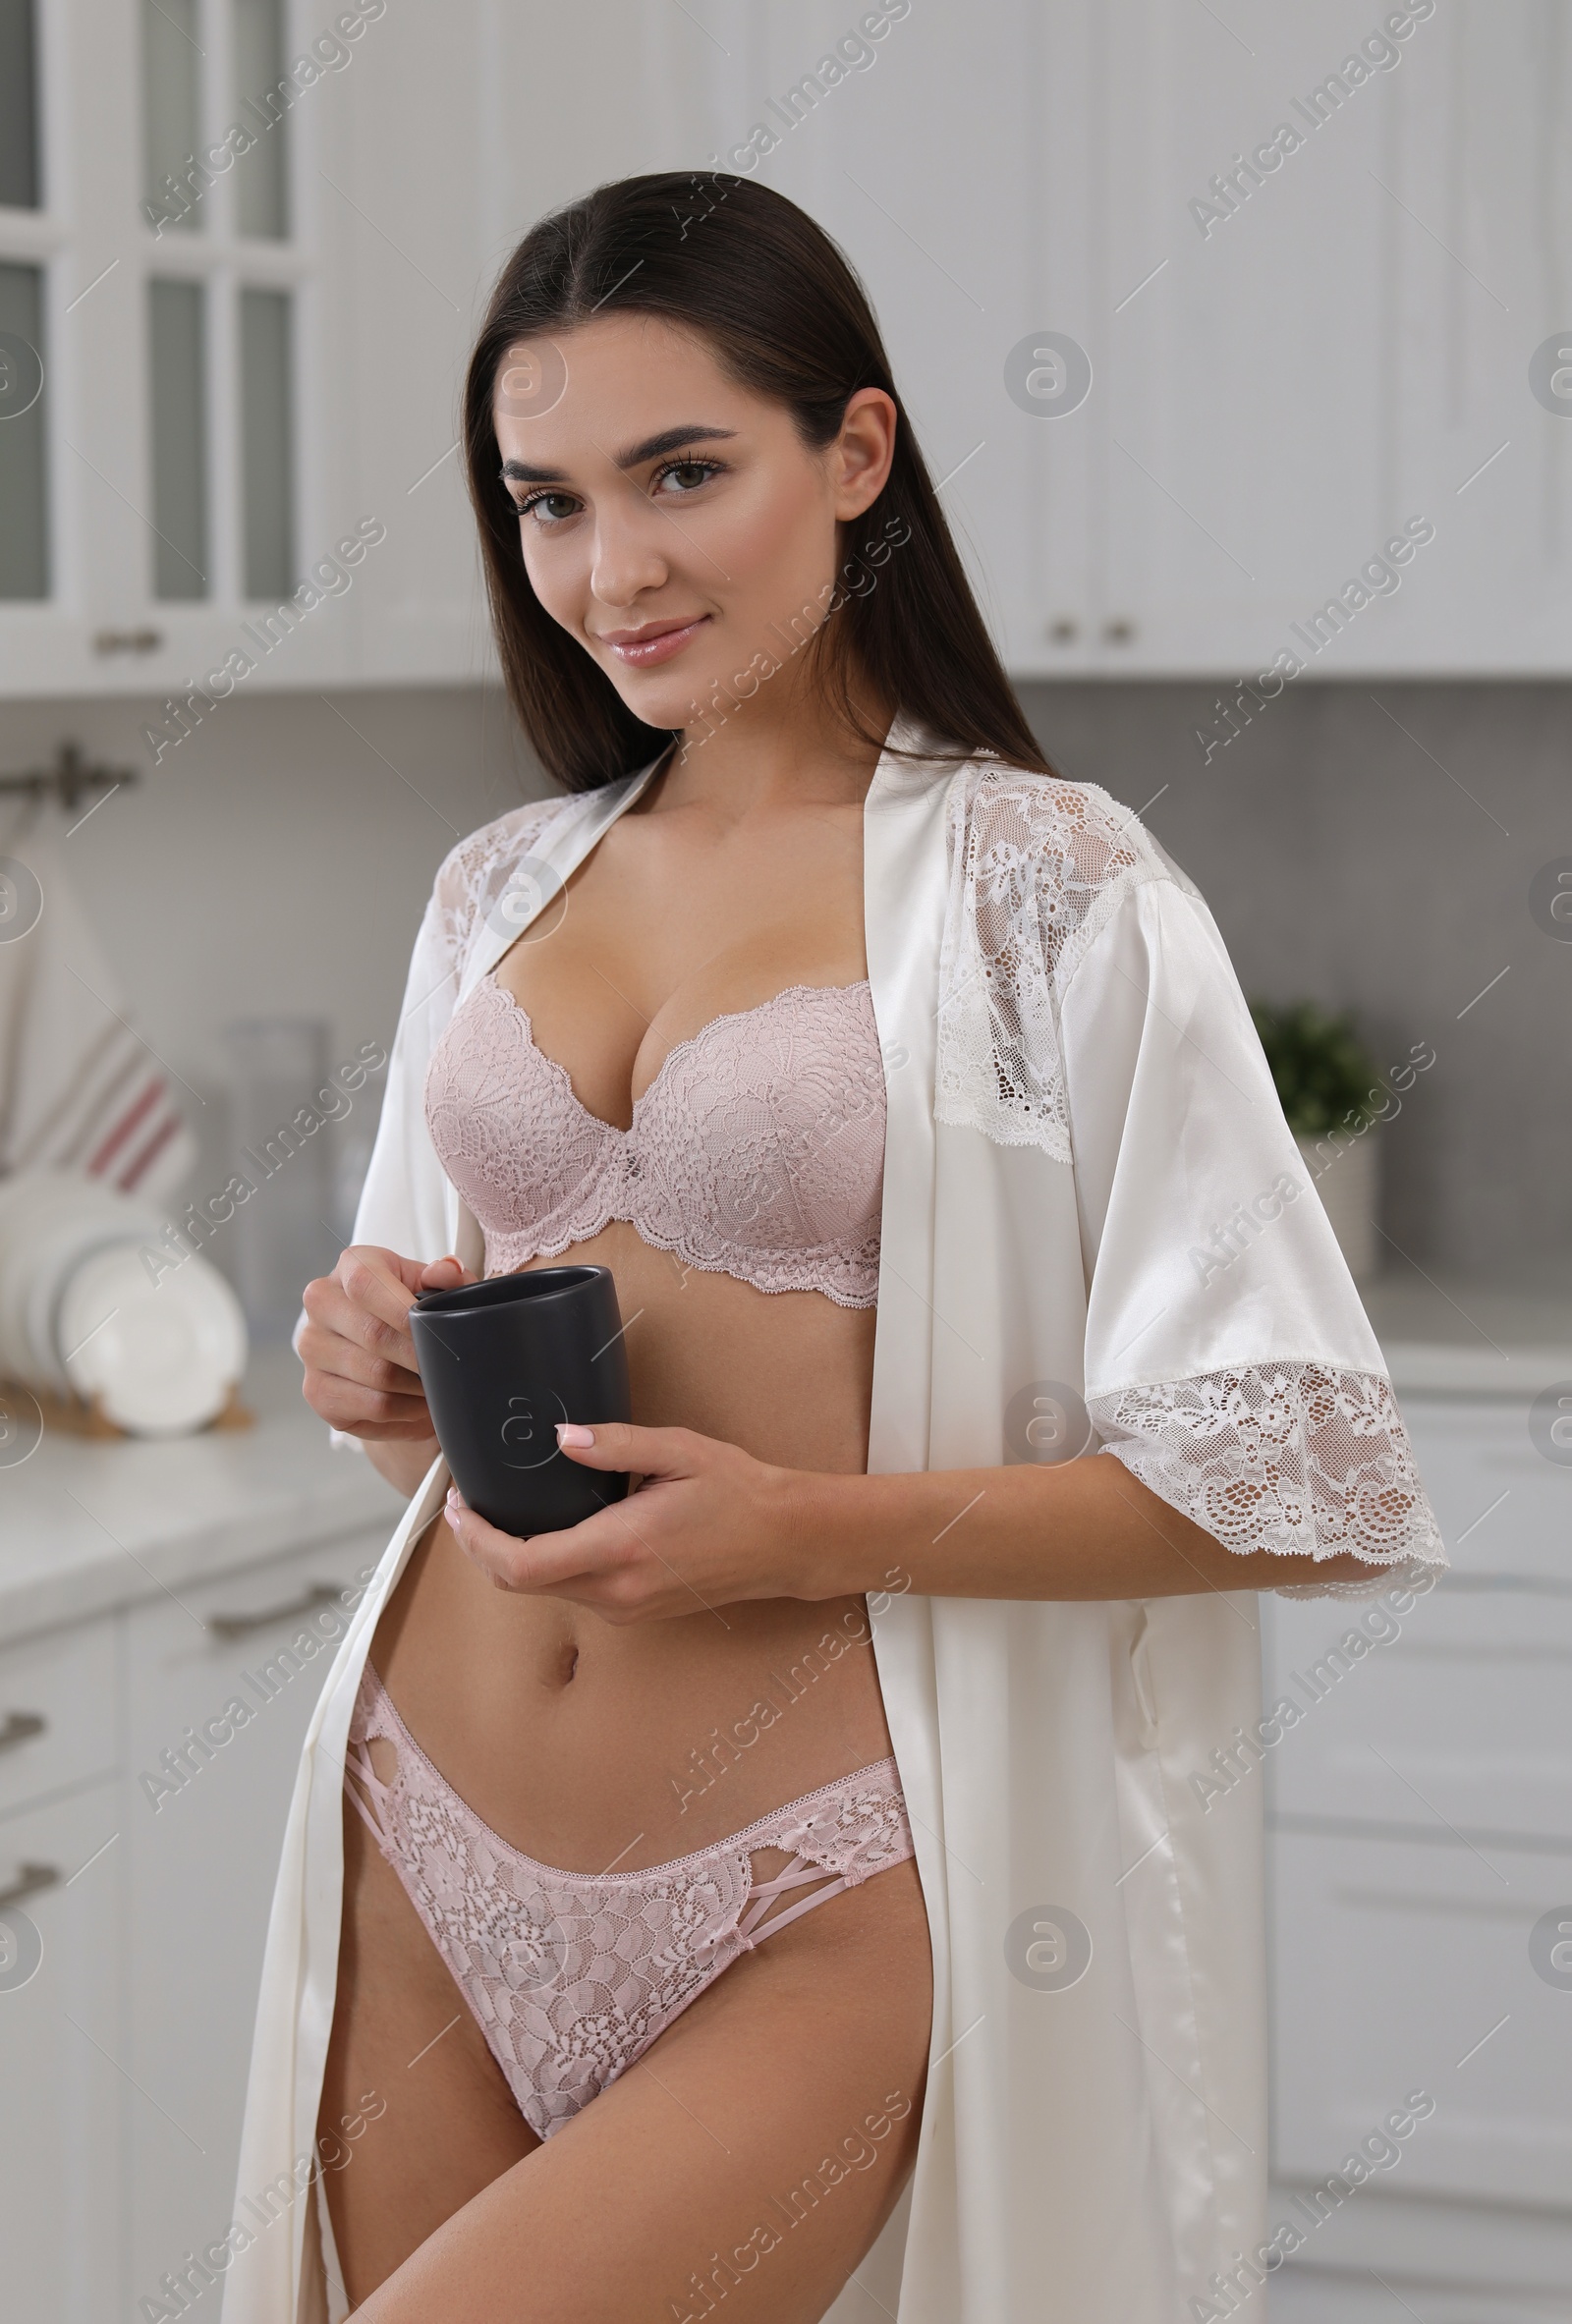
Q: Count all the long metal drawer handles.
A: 3